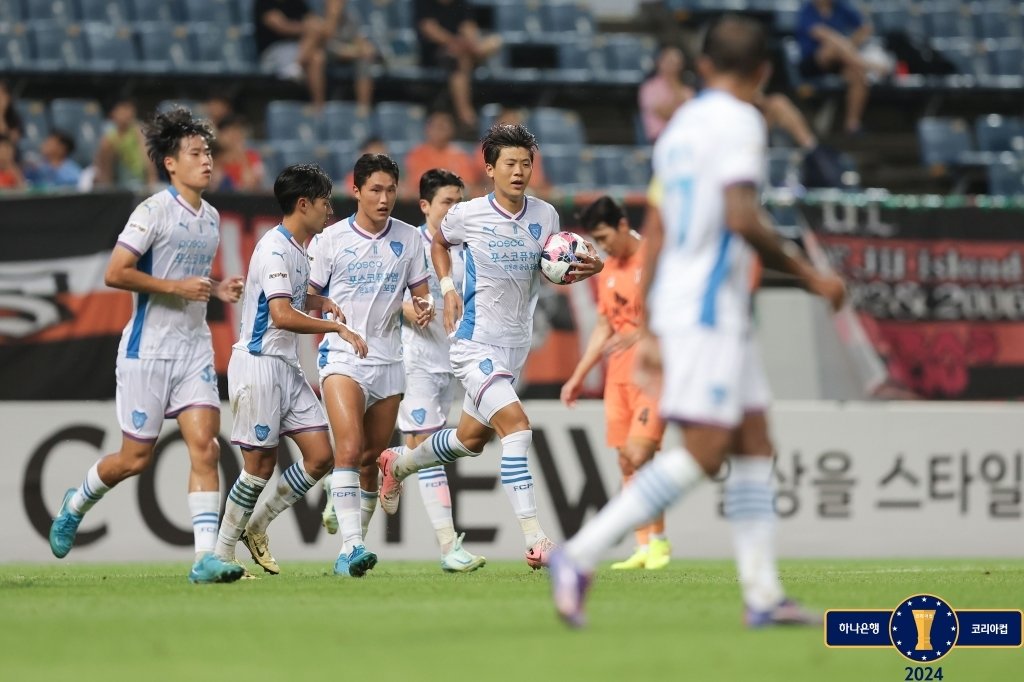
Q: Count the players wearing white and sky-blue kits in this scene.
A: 6